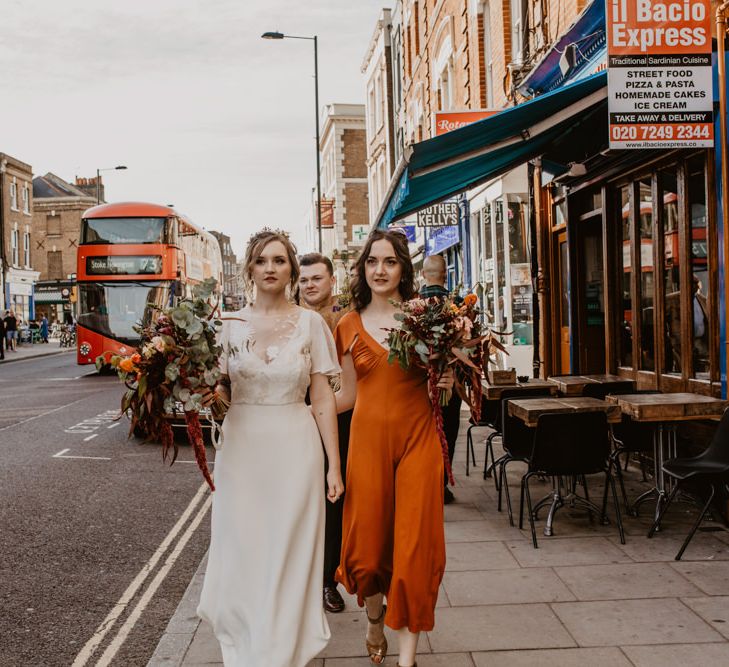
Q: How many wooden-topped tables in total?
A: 4